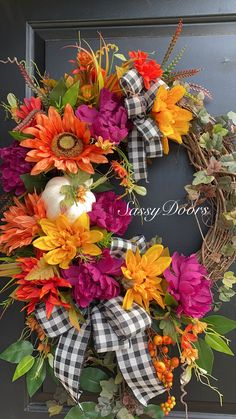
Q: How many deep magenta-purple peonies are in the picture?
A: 5